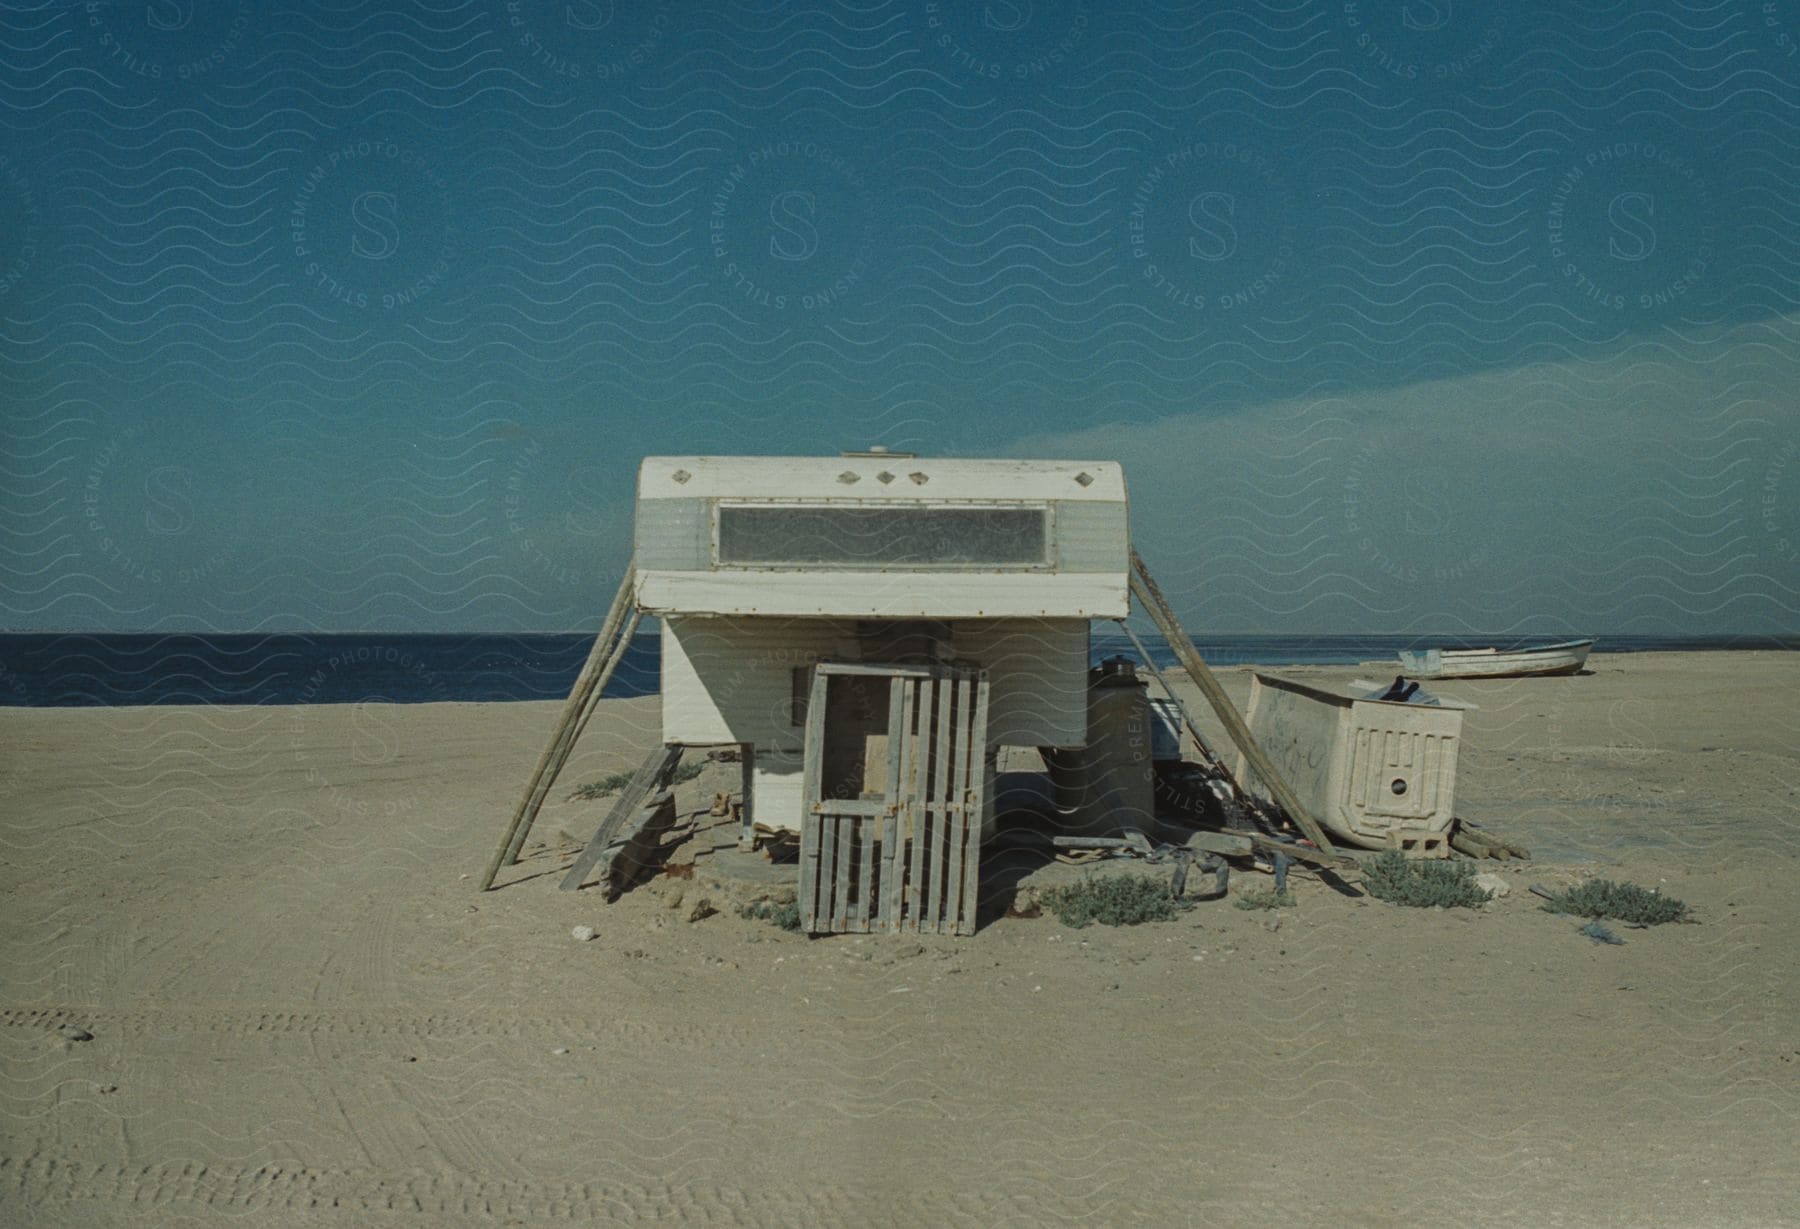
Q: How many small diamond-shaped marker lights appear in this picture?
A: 5